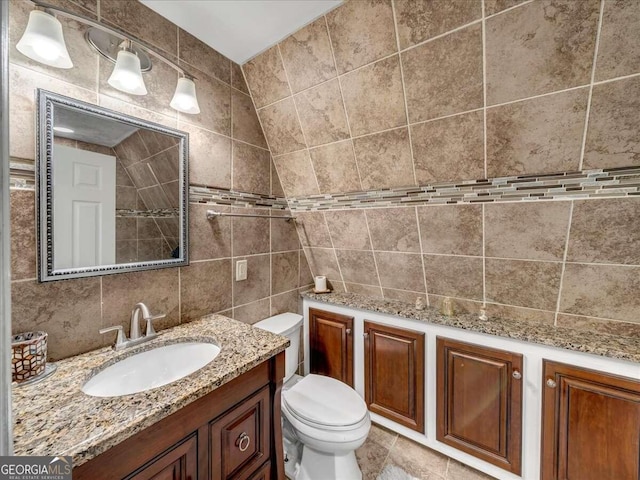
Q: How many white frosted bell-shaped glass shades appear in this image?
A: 3